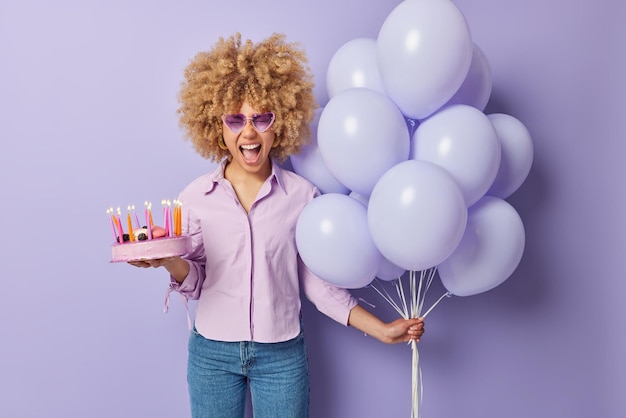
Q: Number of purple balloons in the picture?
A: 11